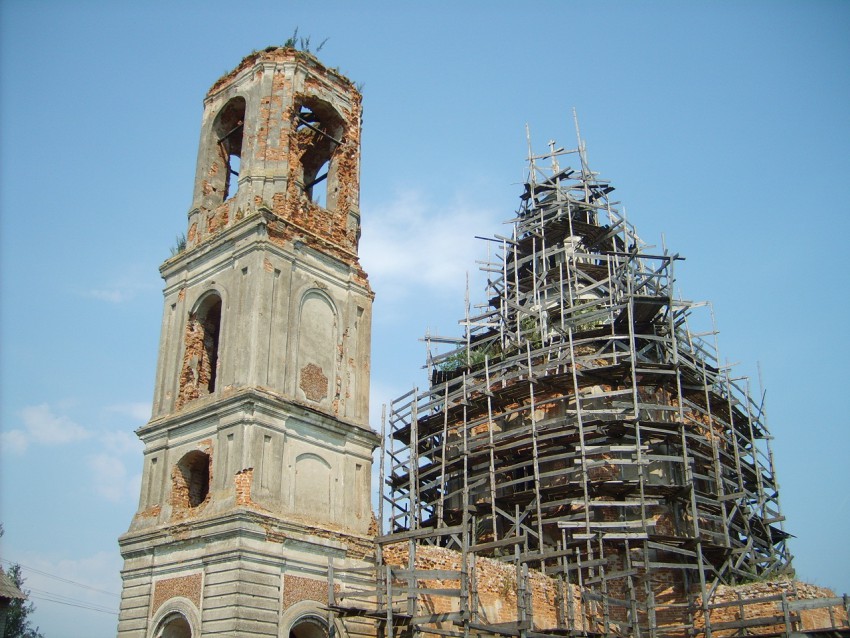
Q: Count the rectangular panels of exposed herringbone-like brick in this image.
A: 2